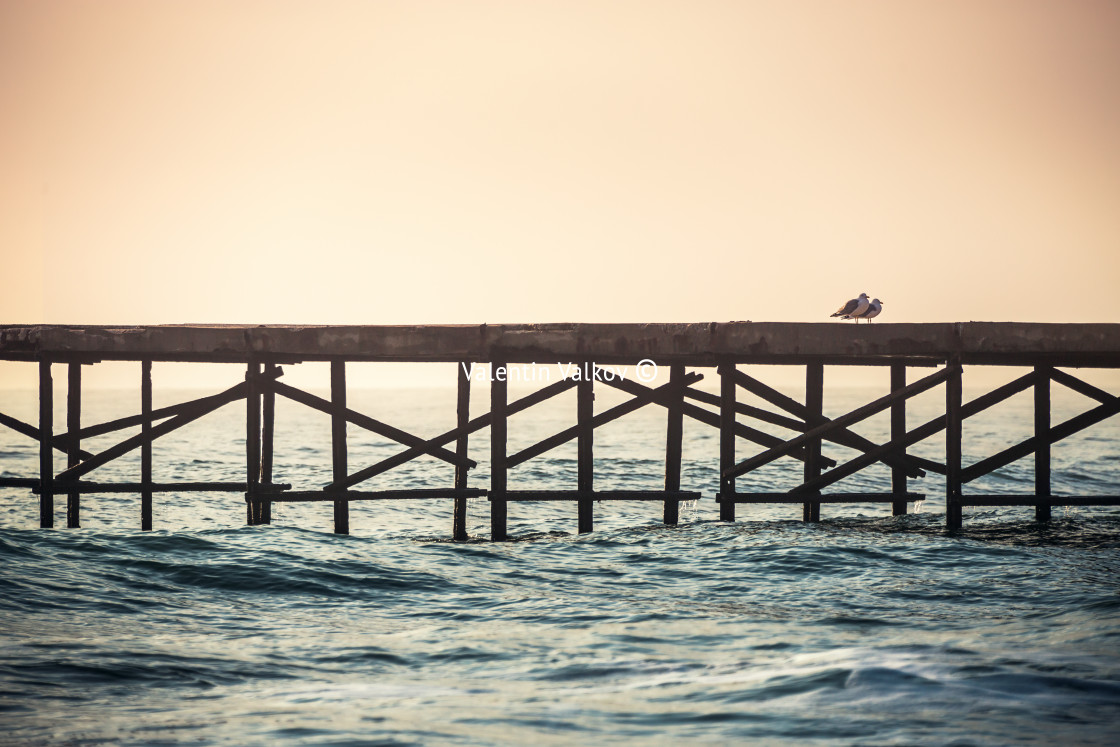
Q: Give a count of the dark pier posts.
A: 15